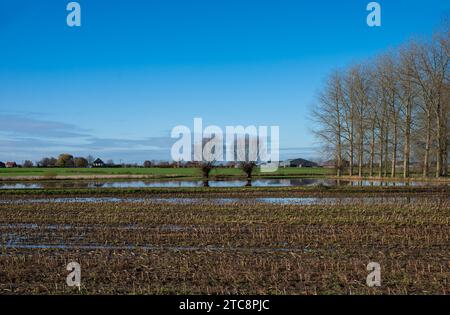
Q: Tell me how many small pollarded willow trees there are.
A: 2